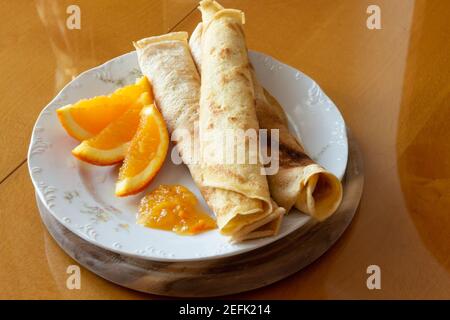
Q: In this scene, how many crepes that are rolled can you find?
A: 3